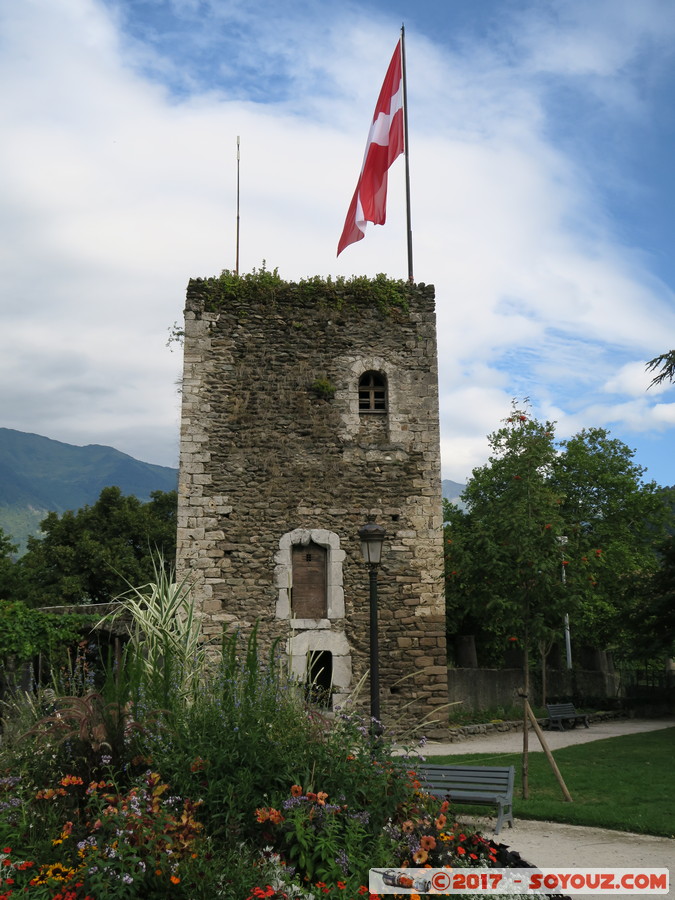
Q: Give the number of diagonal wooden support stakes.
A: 1